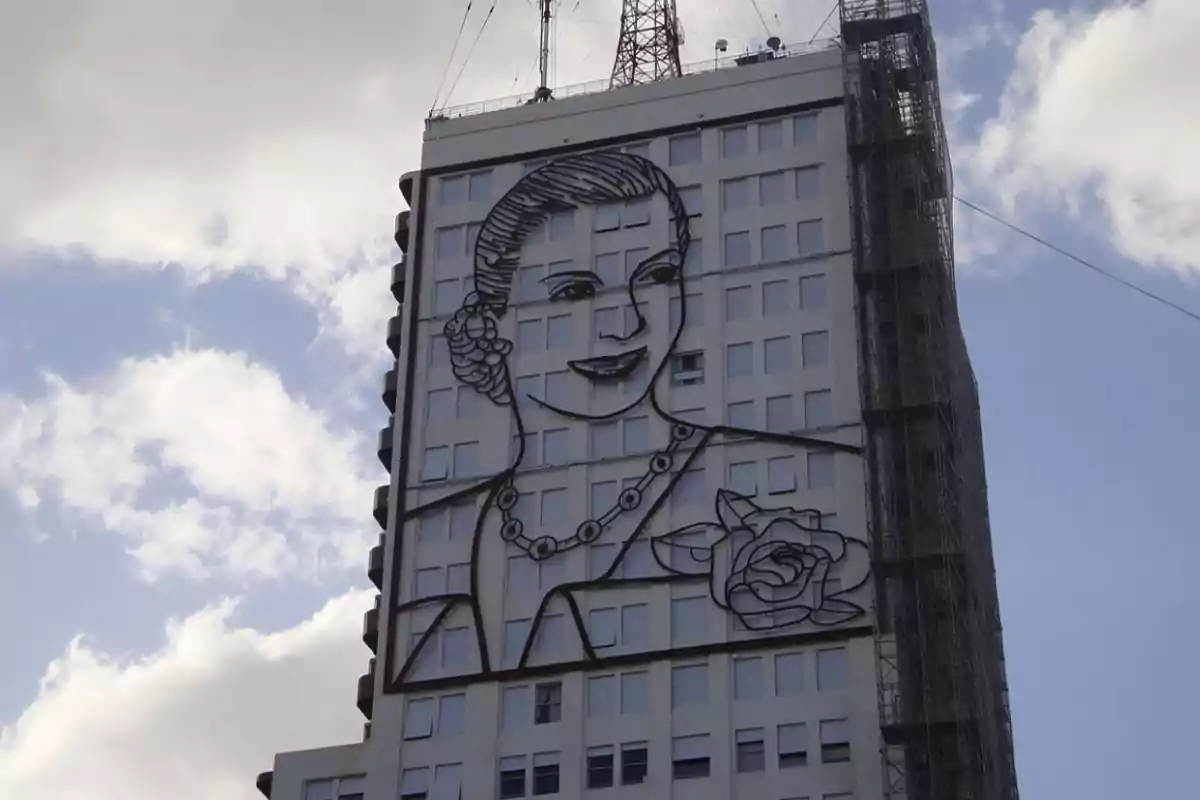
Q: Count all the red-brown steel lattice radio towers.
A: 1